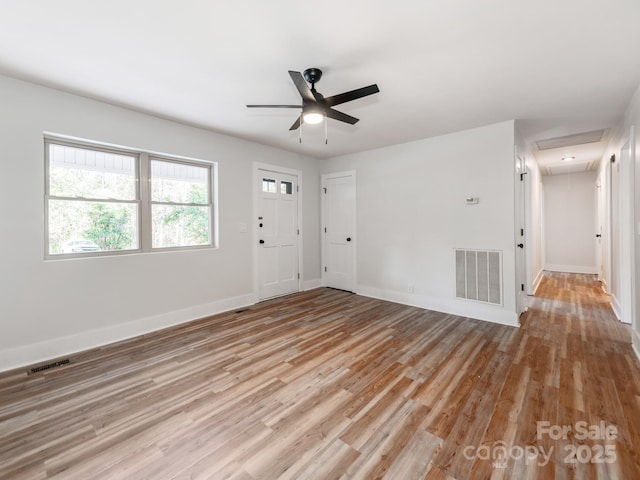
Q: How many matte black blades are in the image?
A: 5